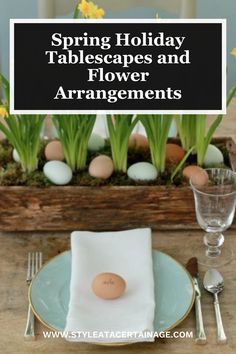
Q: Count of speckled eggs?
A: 0